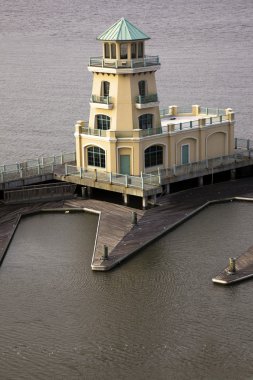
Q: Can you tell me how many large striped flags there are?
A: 0